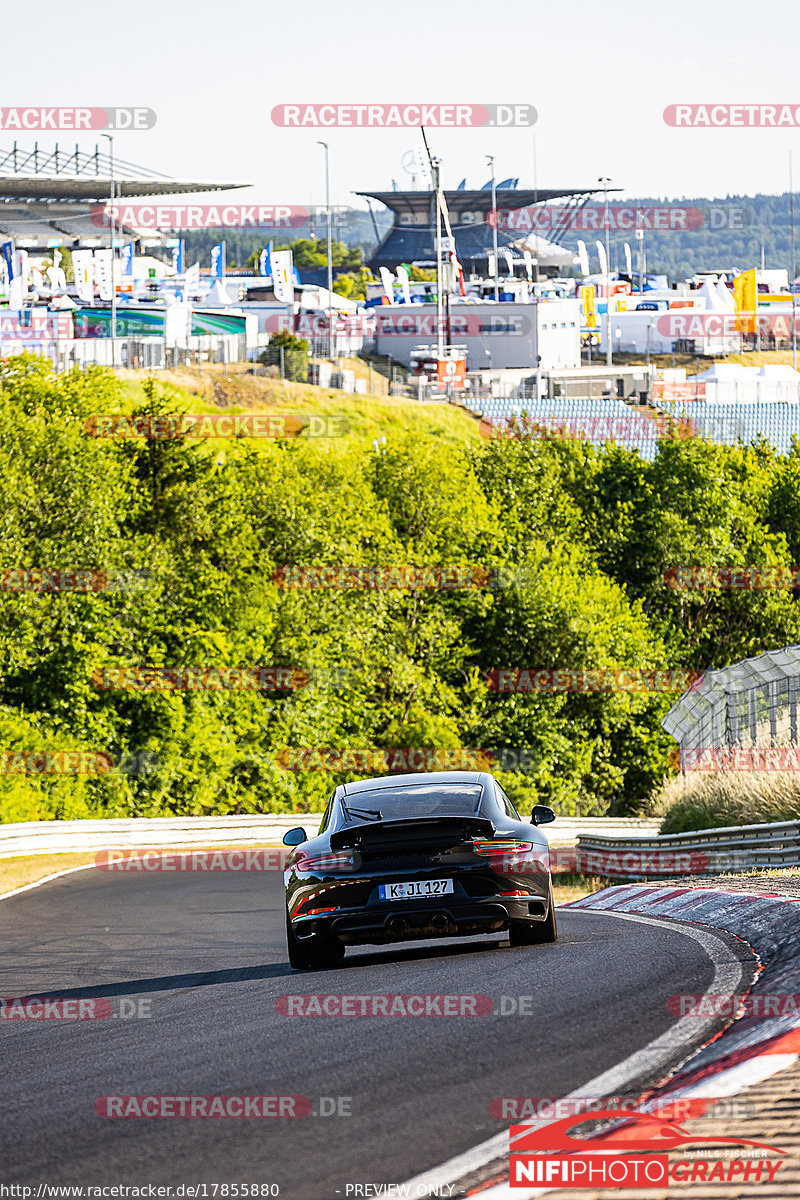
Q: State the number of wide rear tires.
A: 2